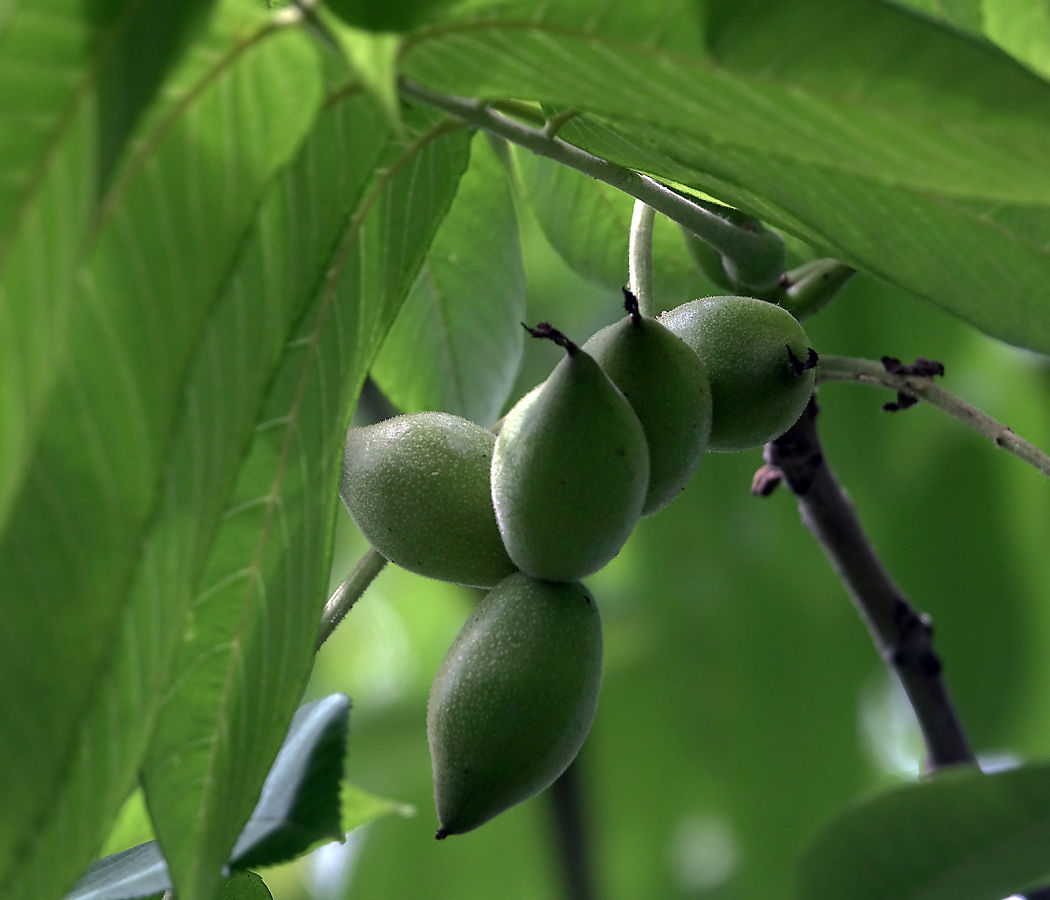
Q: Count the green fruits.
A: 5